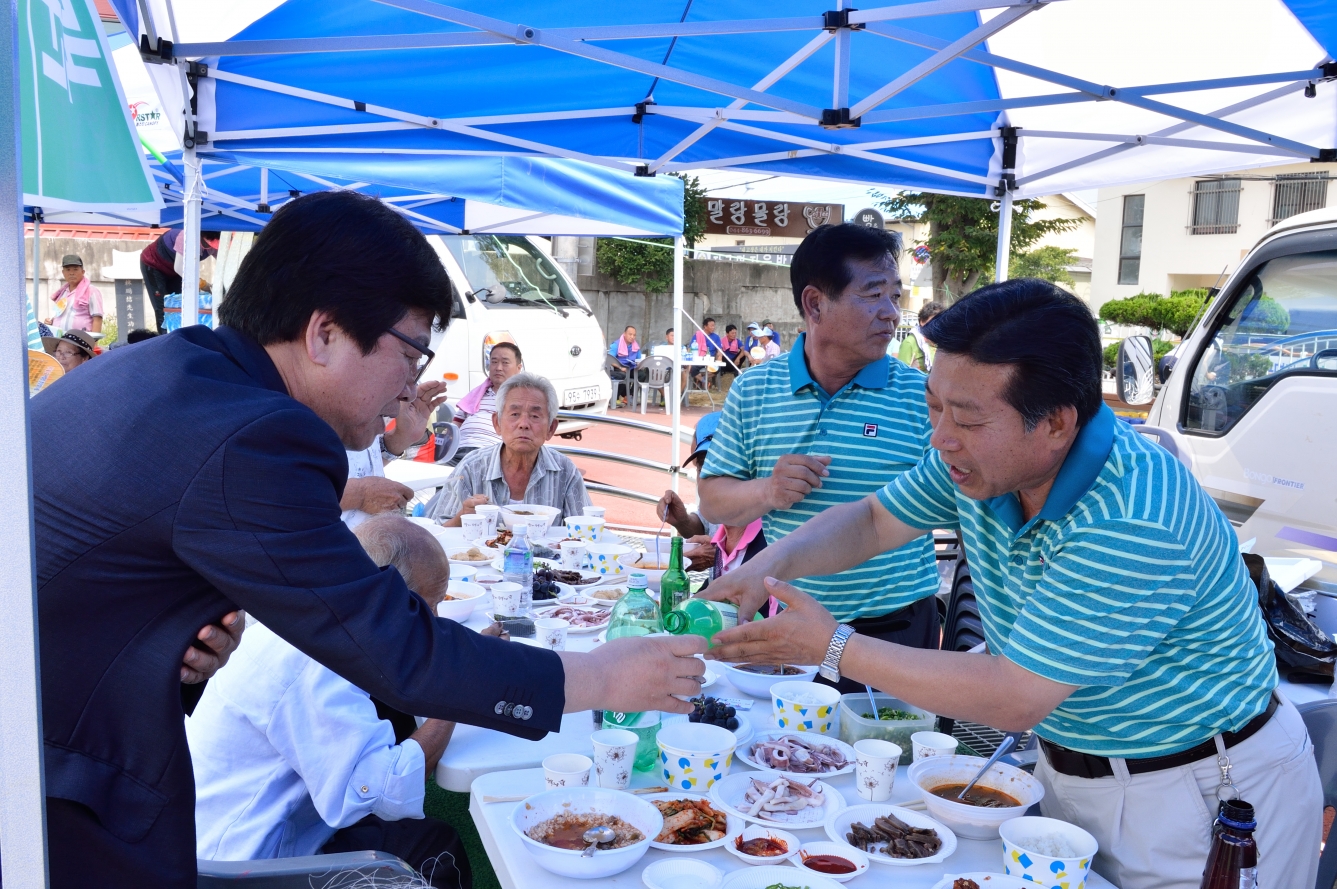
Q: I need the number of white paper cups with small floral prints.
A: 11